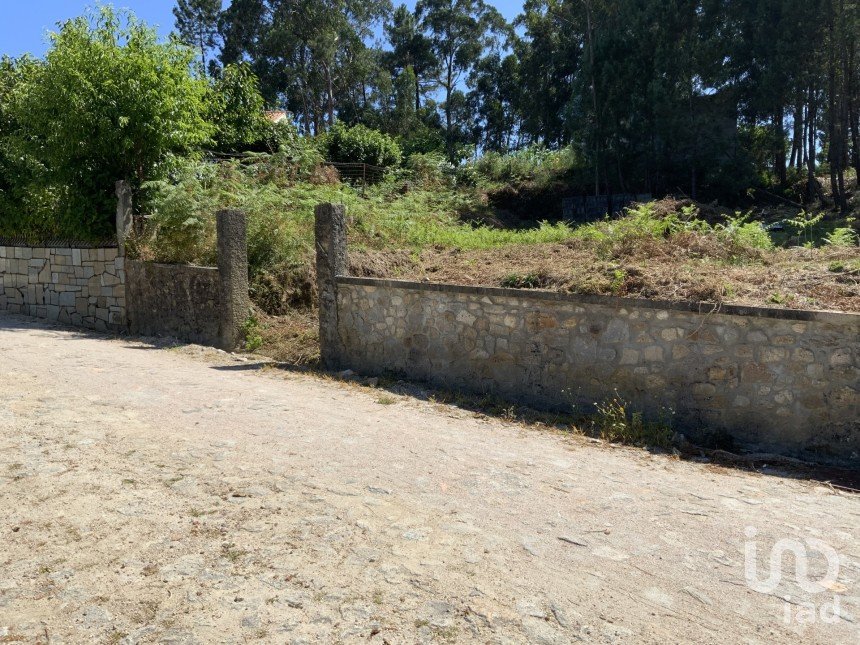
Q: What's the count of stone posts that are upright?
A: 3